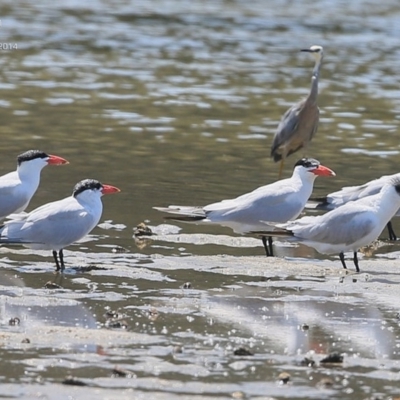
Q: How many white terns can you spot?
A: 5